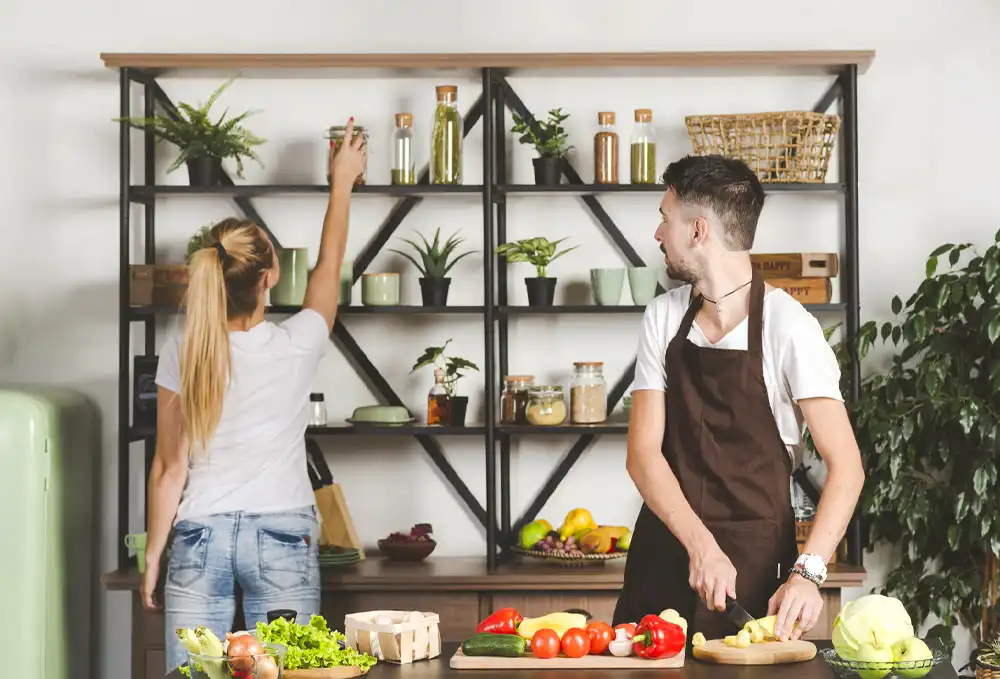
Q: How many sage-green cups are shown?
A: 2